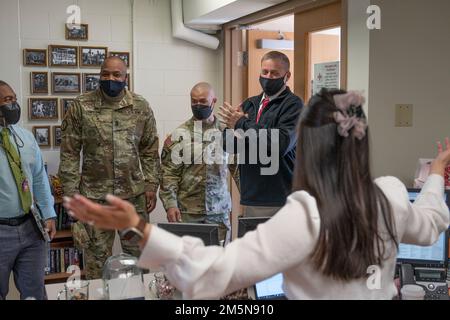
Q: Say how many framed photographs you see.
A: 13